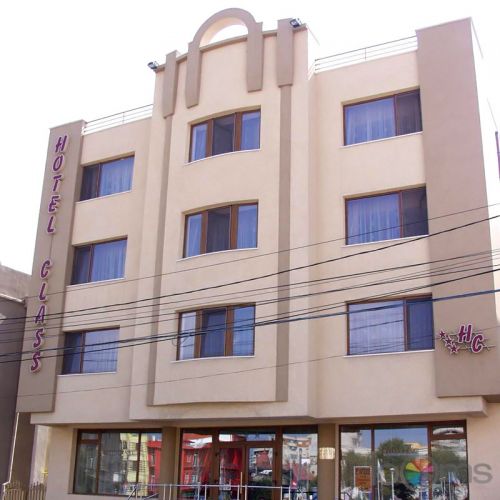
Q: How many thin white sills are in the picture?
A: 9